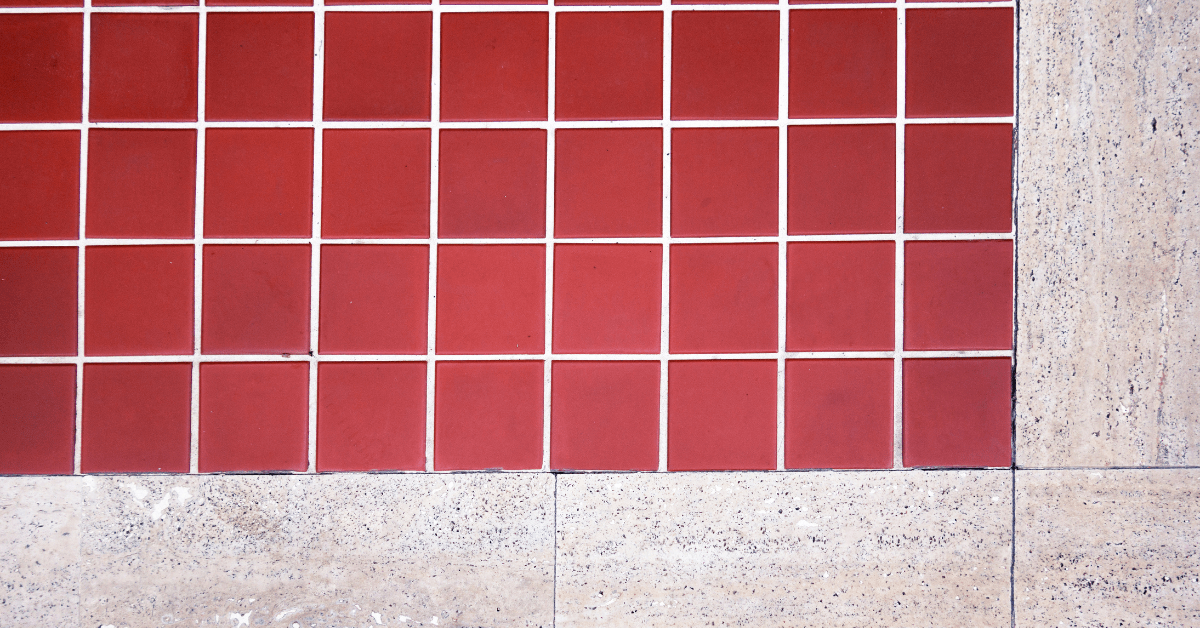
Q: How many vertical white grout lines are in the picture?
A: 8